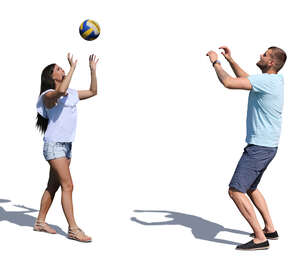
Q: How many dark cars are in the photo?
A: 0